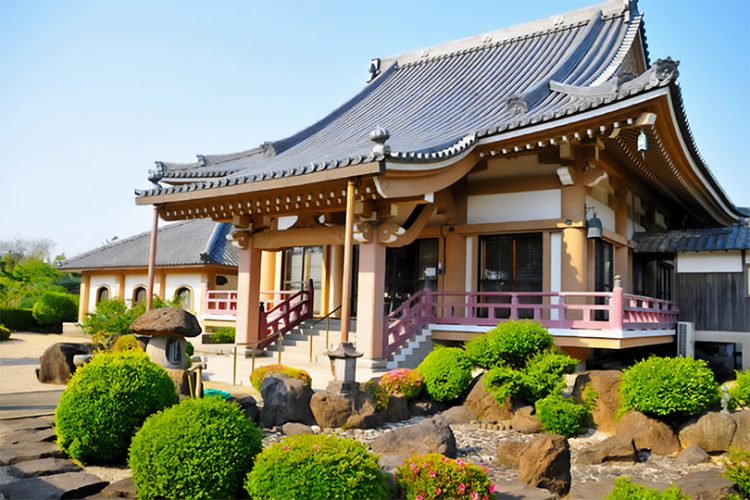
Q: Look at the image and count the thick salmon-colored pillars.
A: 2